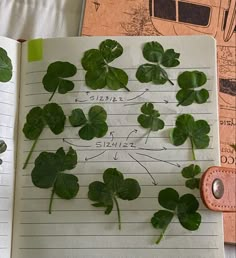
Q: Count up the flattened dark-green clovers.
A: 12